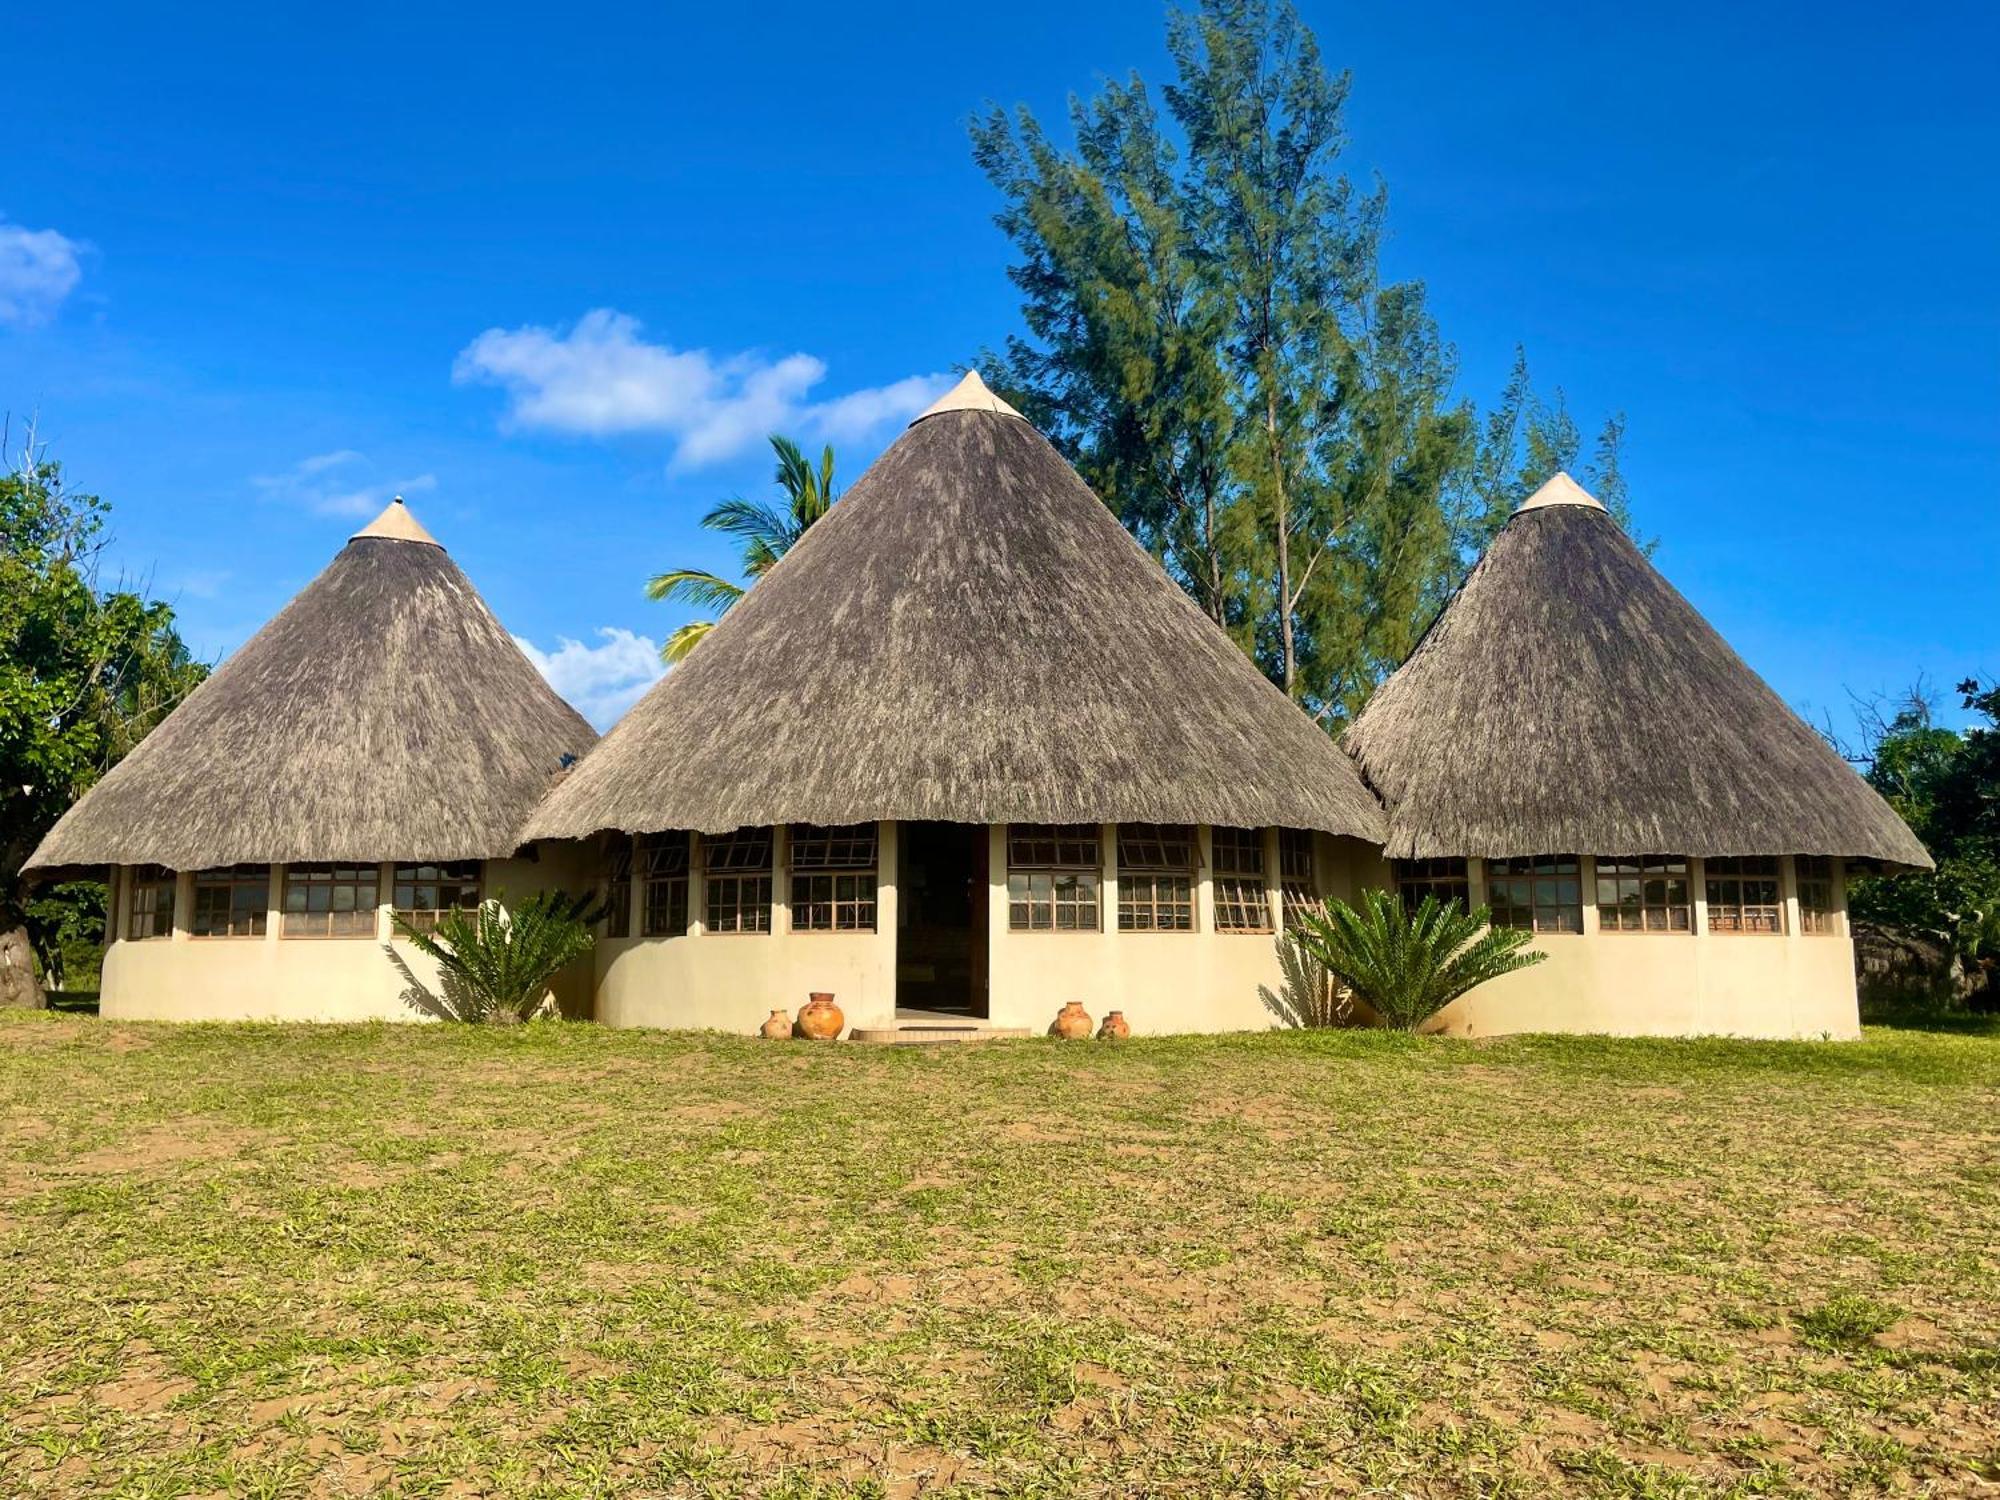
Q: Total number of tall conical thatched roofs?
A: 3